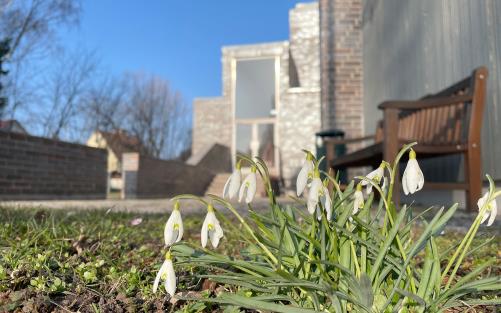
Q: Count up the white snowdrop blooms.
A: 12